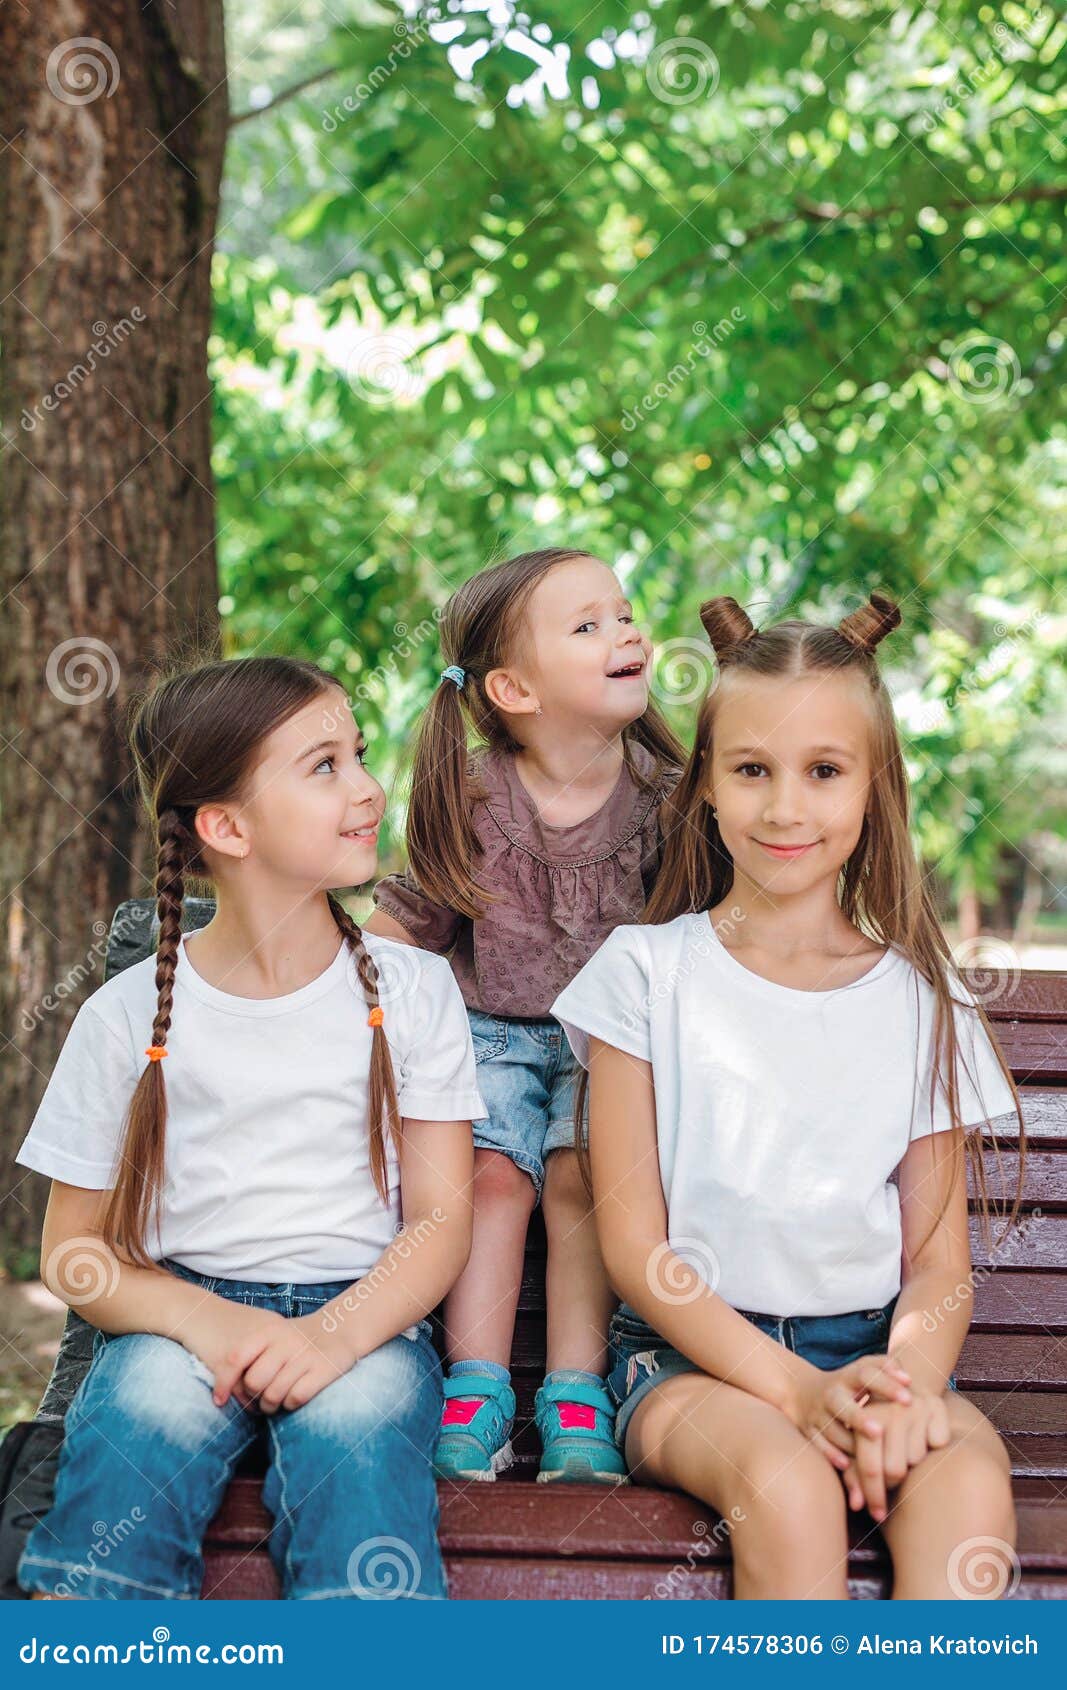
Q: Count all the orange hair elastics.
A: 2